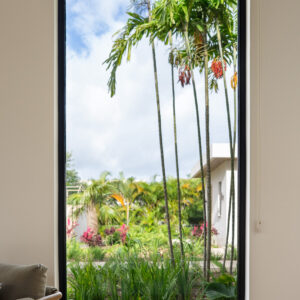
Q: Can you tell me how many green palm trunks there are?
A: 6